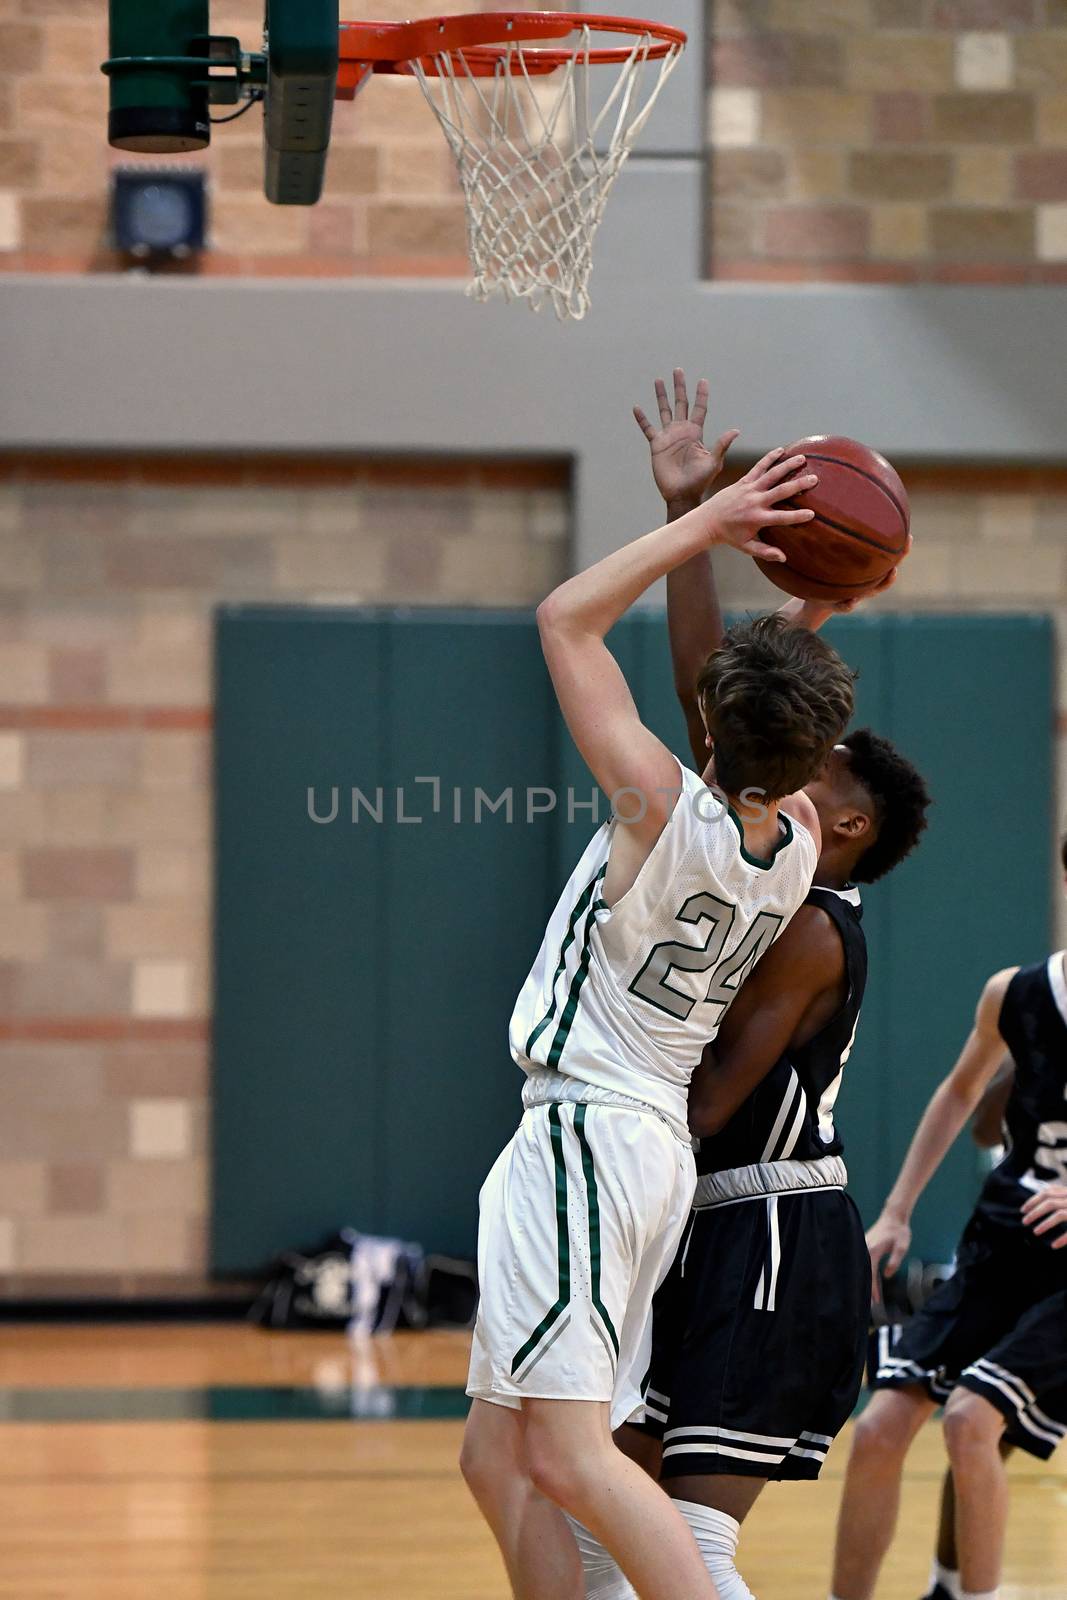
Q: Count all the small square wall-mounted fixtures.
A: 1